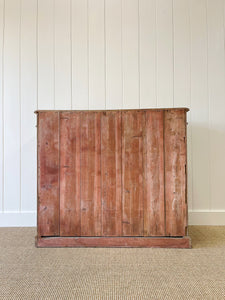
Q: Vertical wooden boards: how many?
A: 7